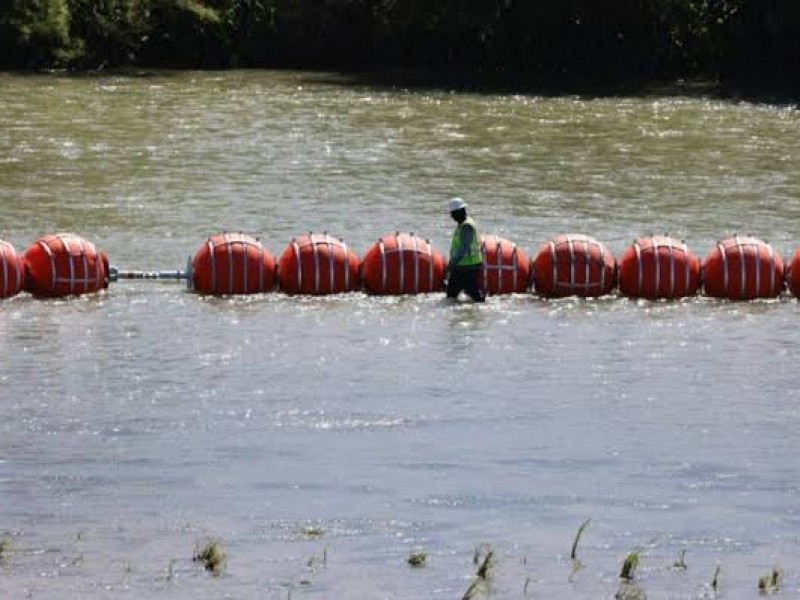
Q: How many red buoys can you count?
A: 10